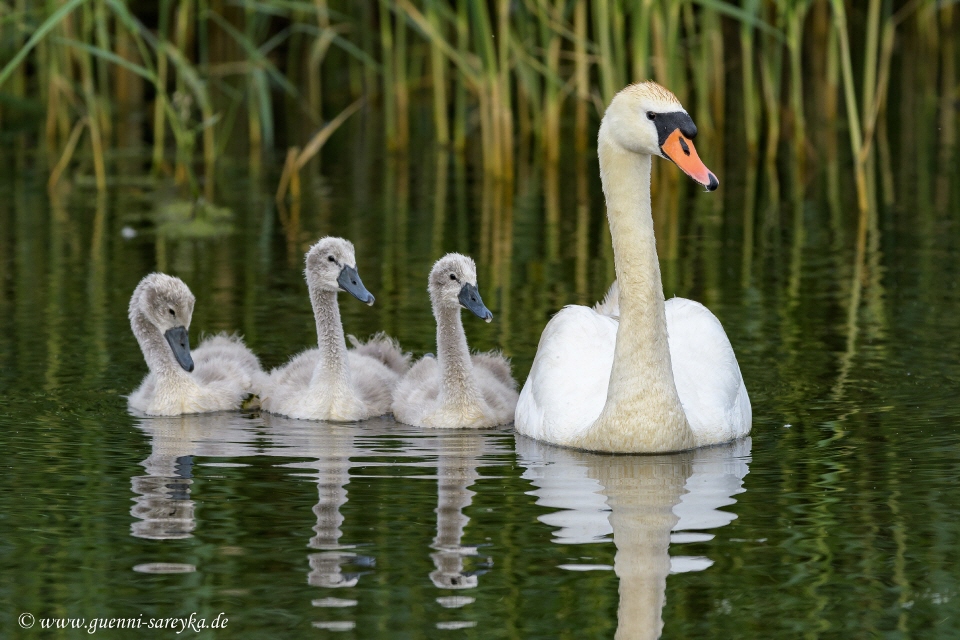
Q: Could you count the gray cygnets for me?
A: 3